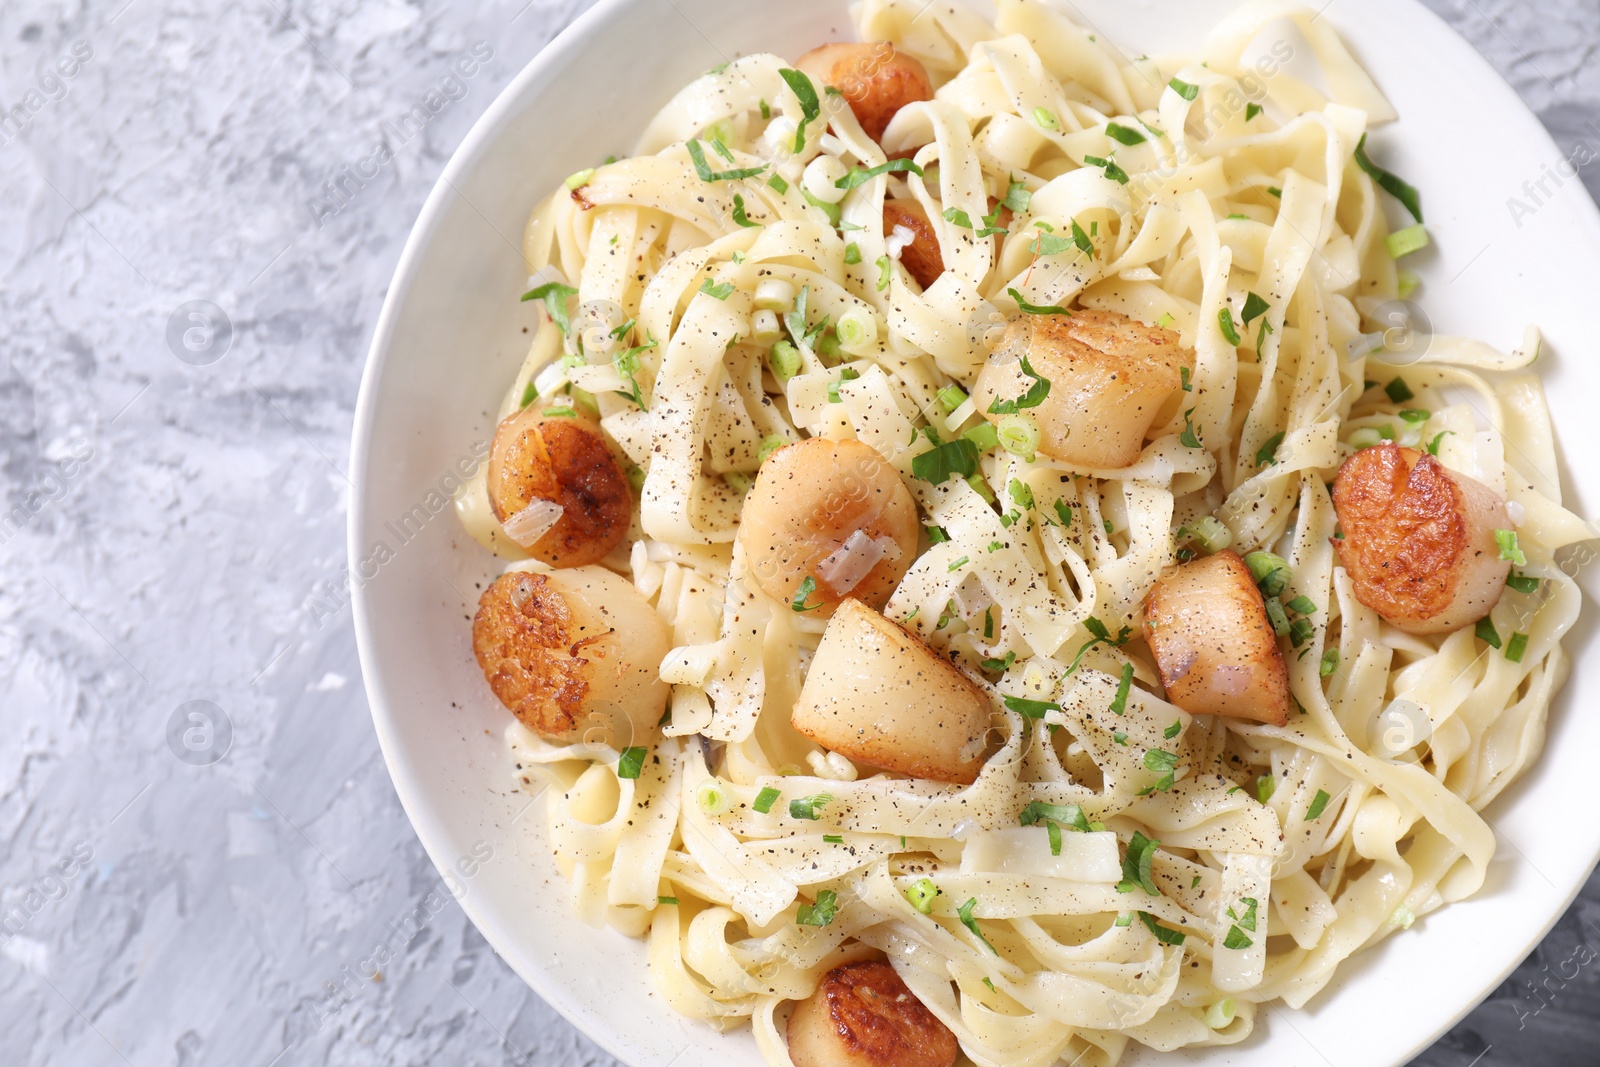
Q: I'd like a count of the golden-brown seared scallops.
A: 10